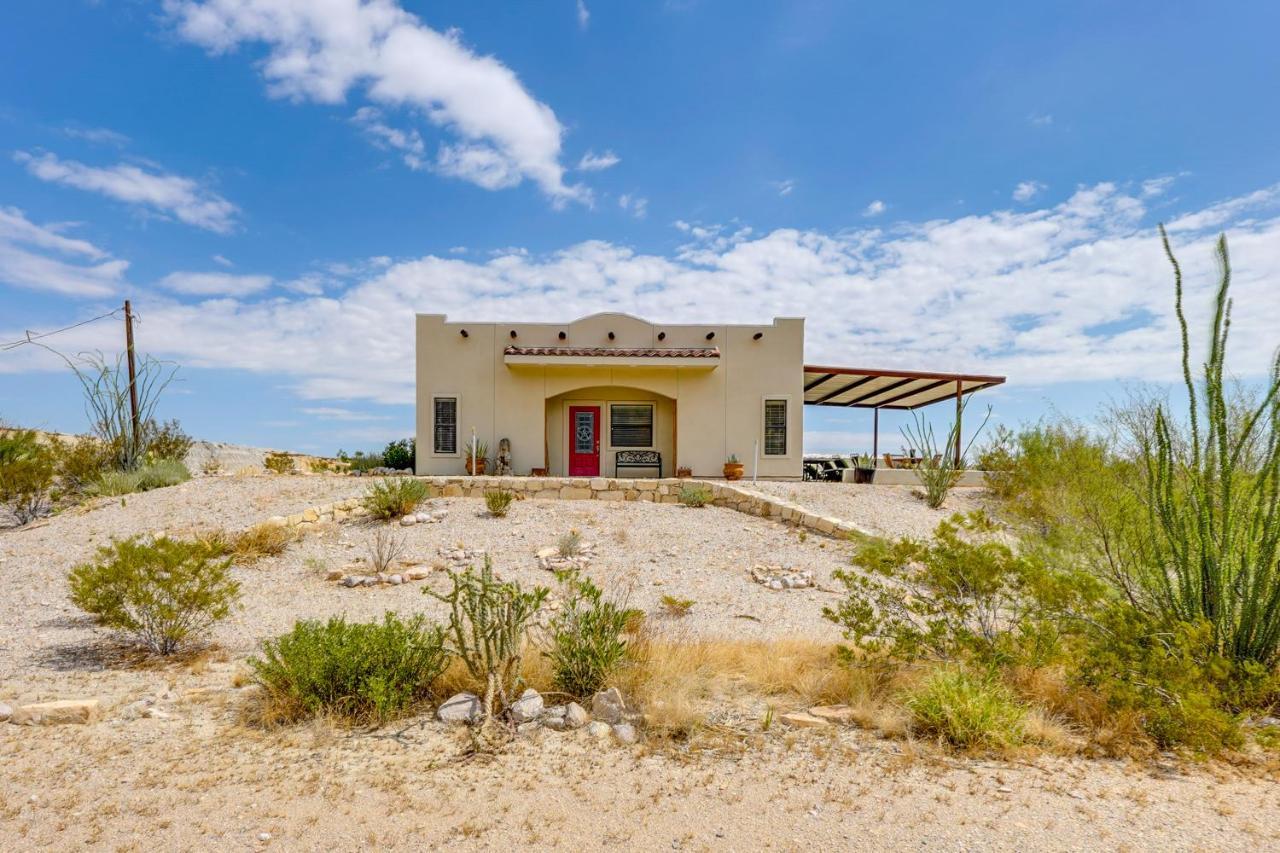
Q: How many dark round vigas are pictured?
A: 7